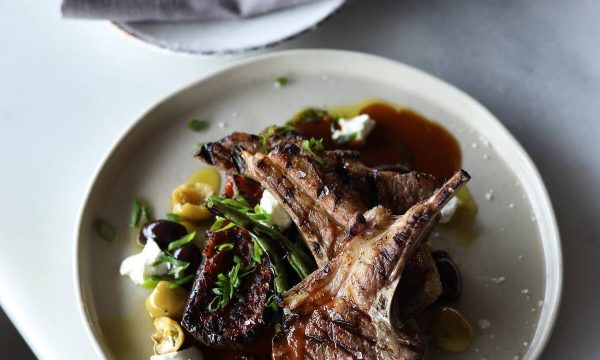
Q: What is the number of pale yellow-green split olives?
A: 3